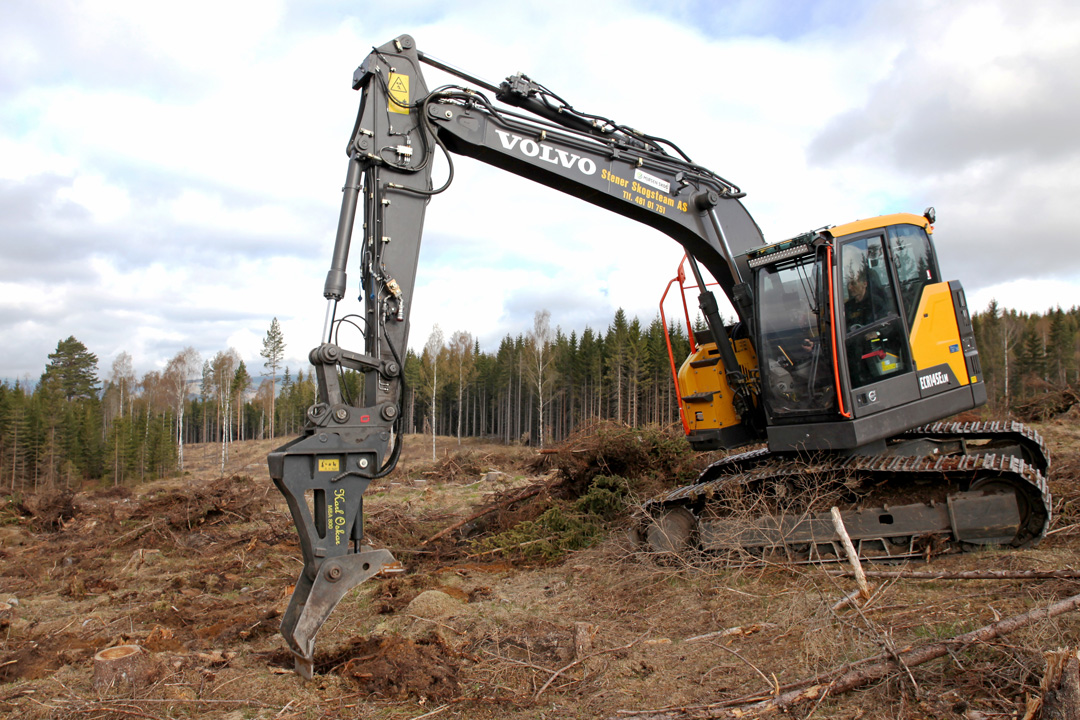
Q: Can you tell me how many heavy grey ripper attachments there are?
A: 1